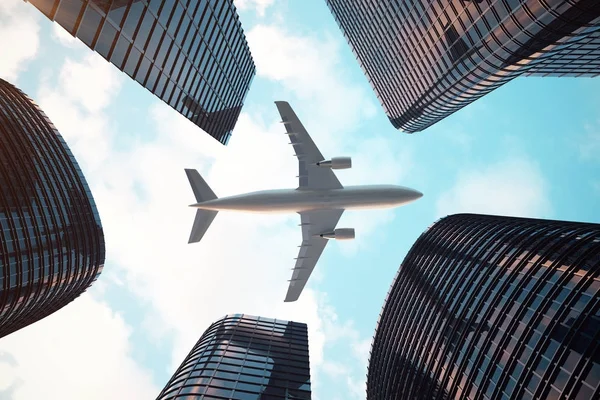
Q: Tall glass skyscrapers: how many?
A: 5